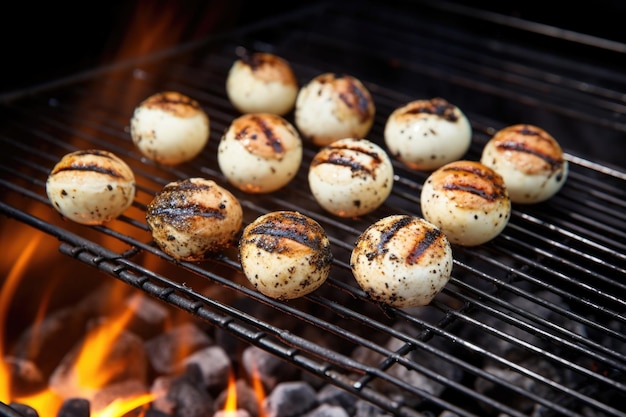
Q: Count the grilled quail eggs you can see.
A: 12